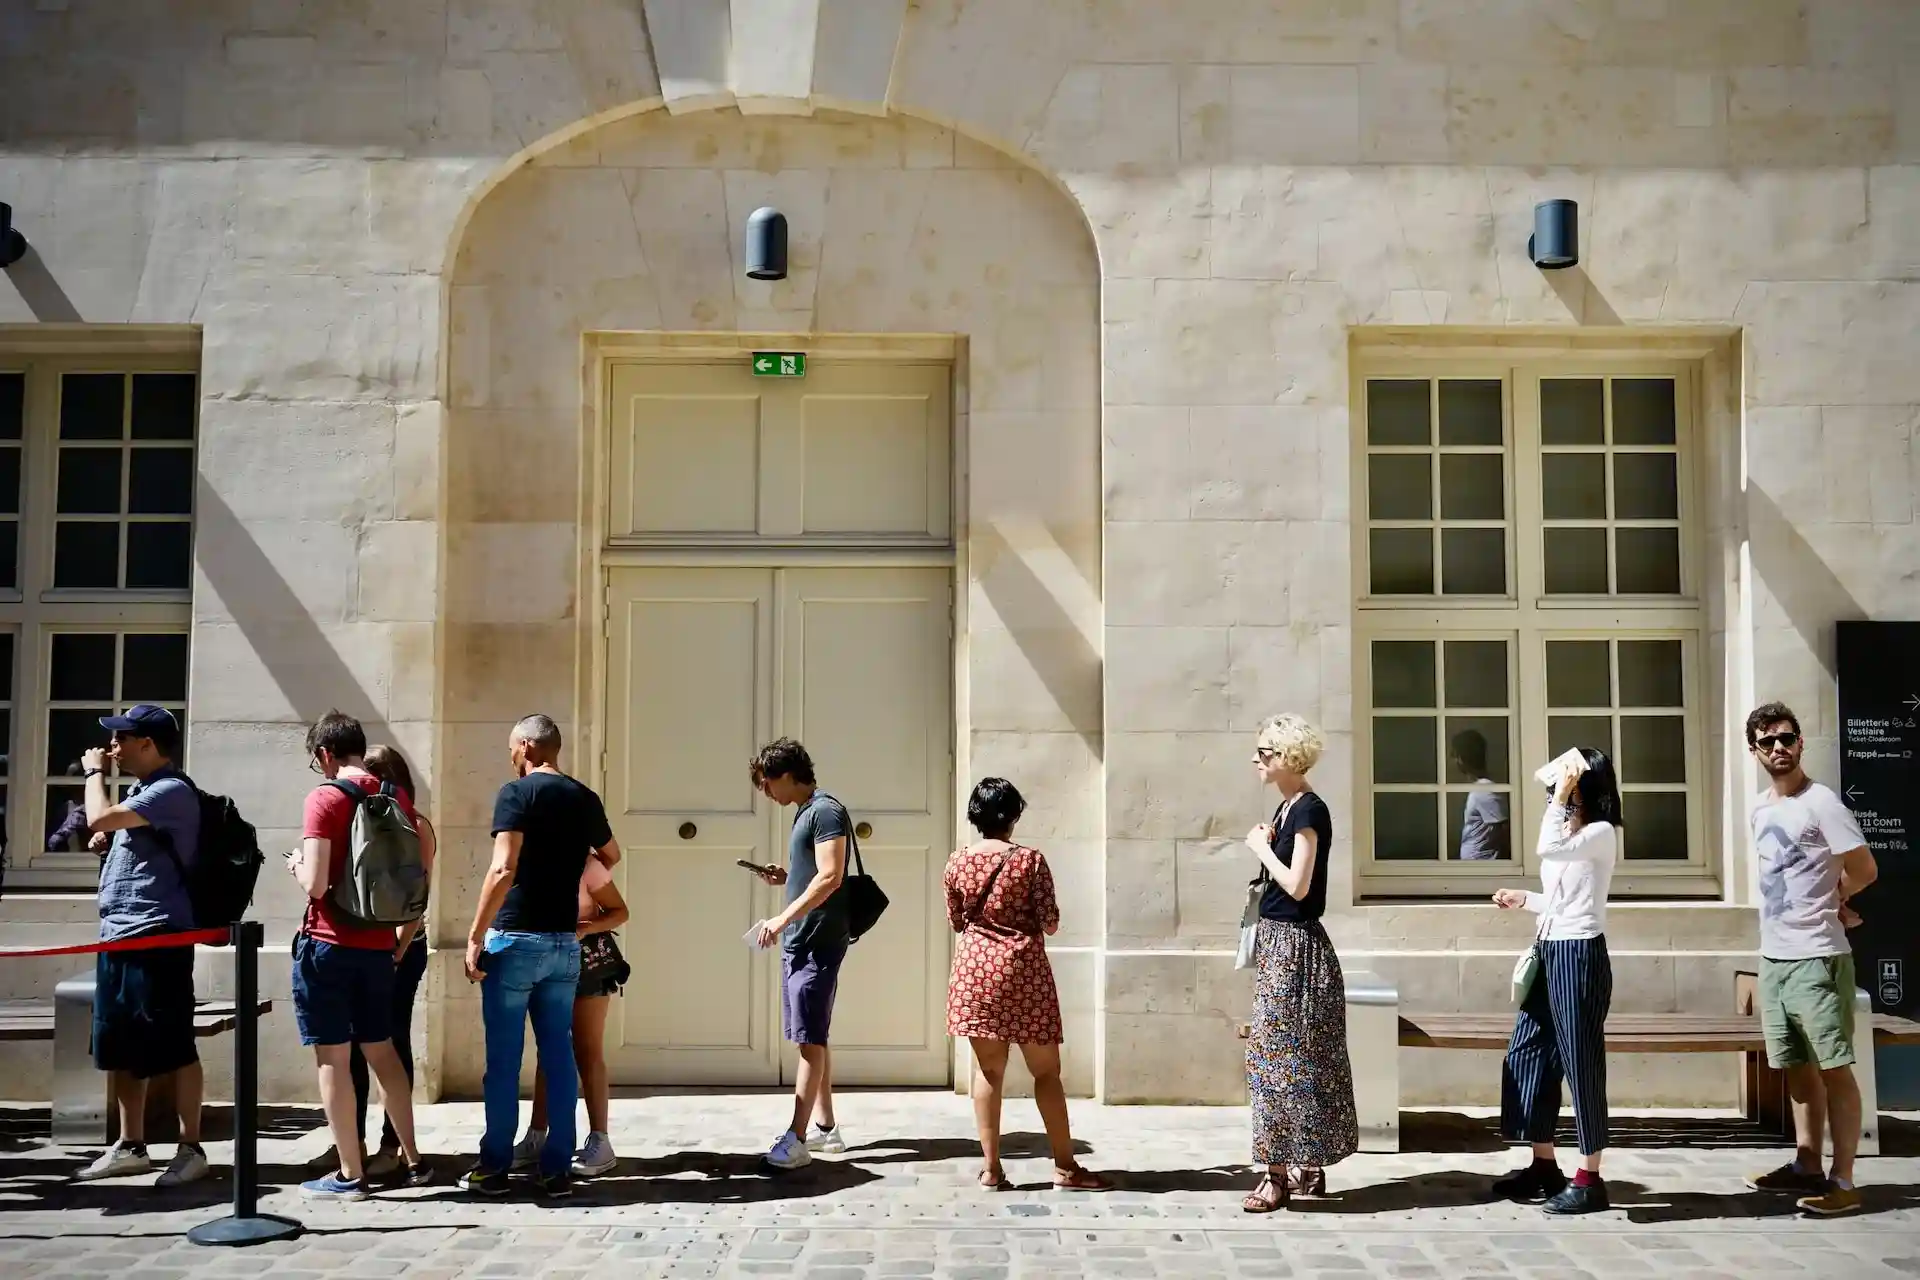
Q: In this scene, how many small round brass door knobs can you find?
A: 2